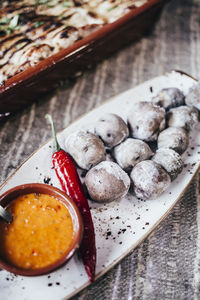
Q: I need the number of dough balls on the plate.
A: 11